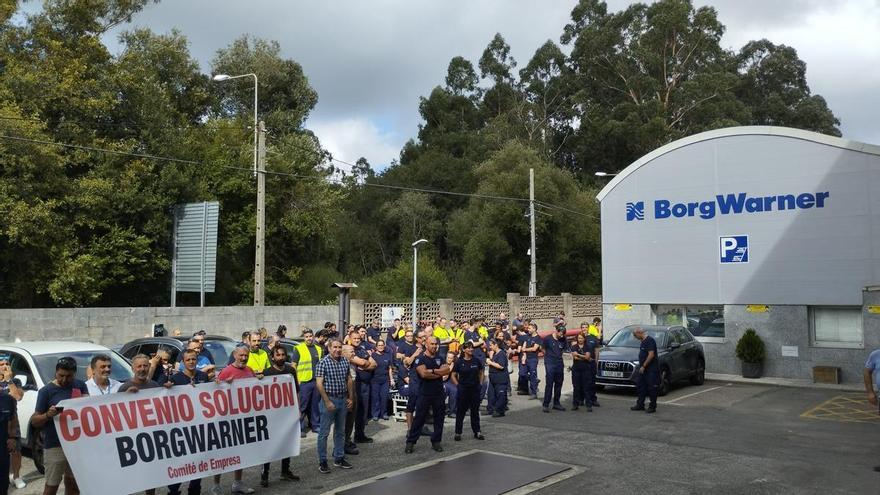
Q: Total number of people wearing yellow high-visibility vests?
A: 7